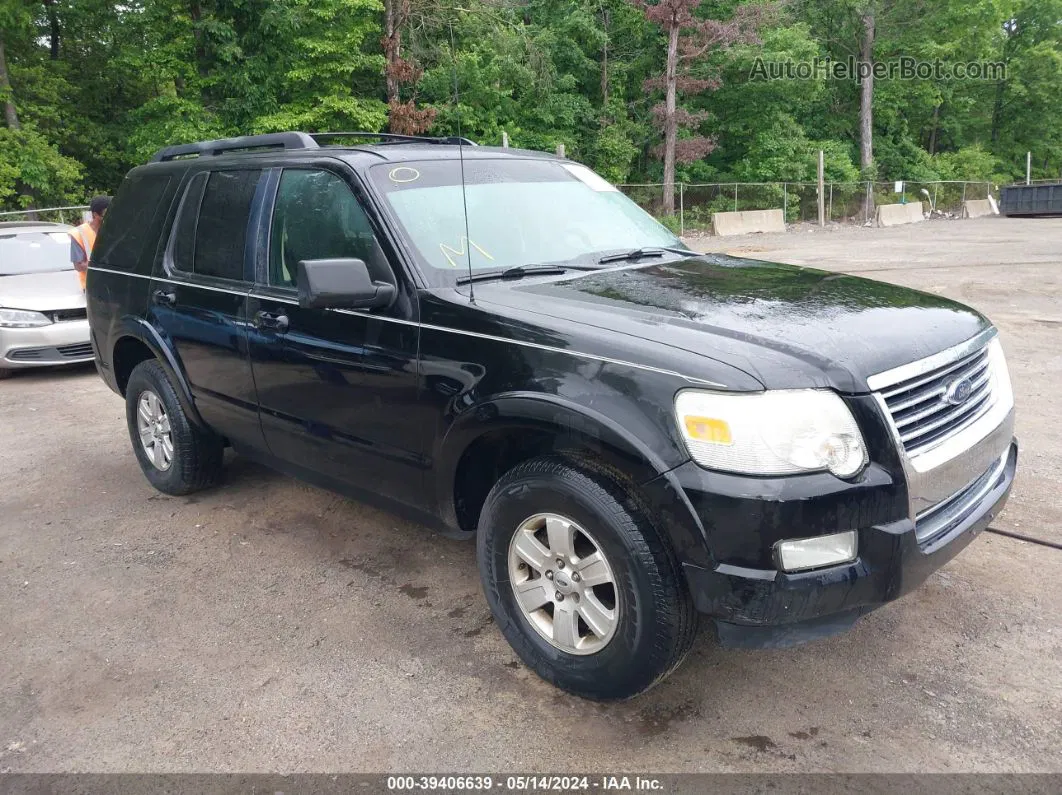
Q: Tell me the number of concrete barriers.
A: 3